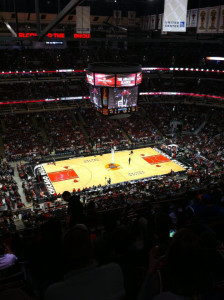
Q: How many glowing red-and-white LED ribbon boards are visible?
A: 2